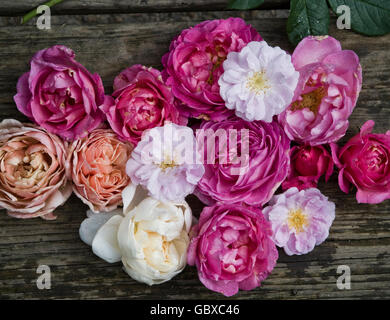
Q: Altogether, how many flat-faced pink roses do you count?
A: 3